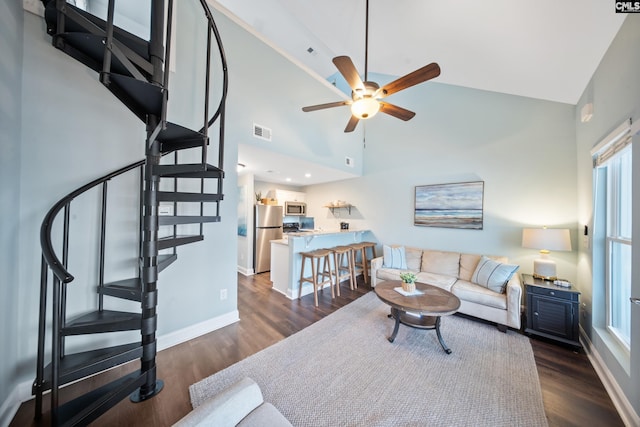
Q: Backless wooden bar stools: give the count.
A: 4